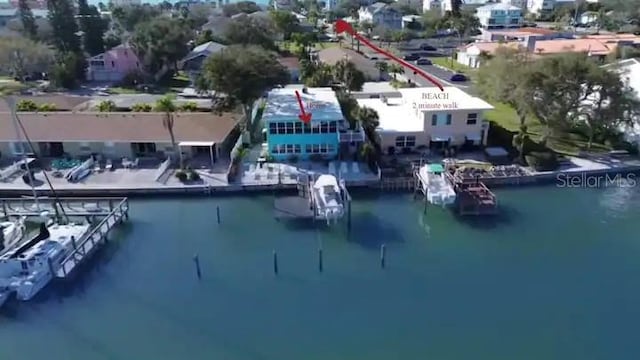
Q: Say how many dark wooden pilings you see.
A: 5